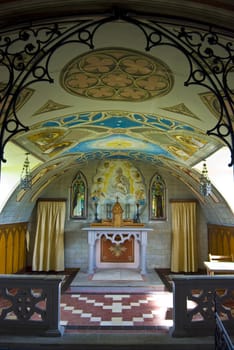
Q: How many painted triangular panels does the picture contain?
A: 2